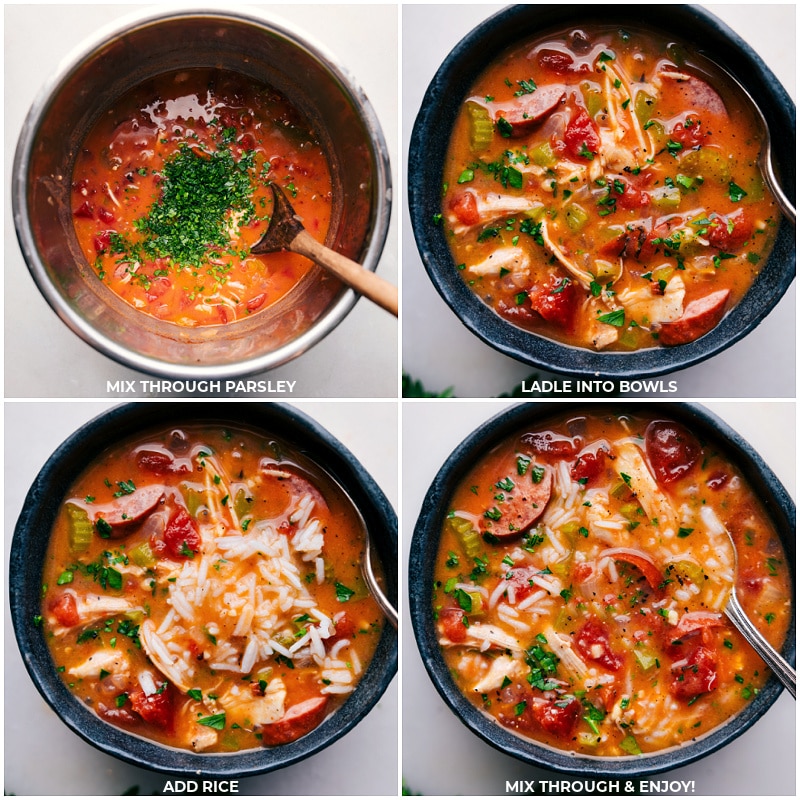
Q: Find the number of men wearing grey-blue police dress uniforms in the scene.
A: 0